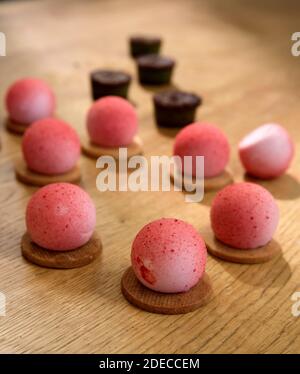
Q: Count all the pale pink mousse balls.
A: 8